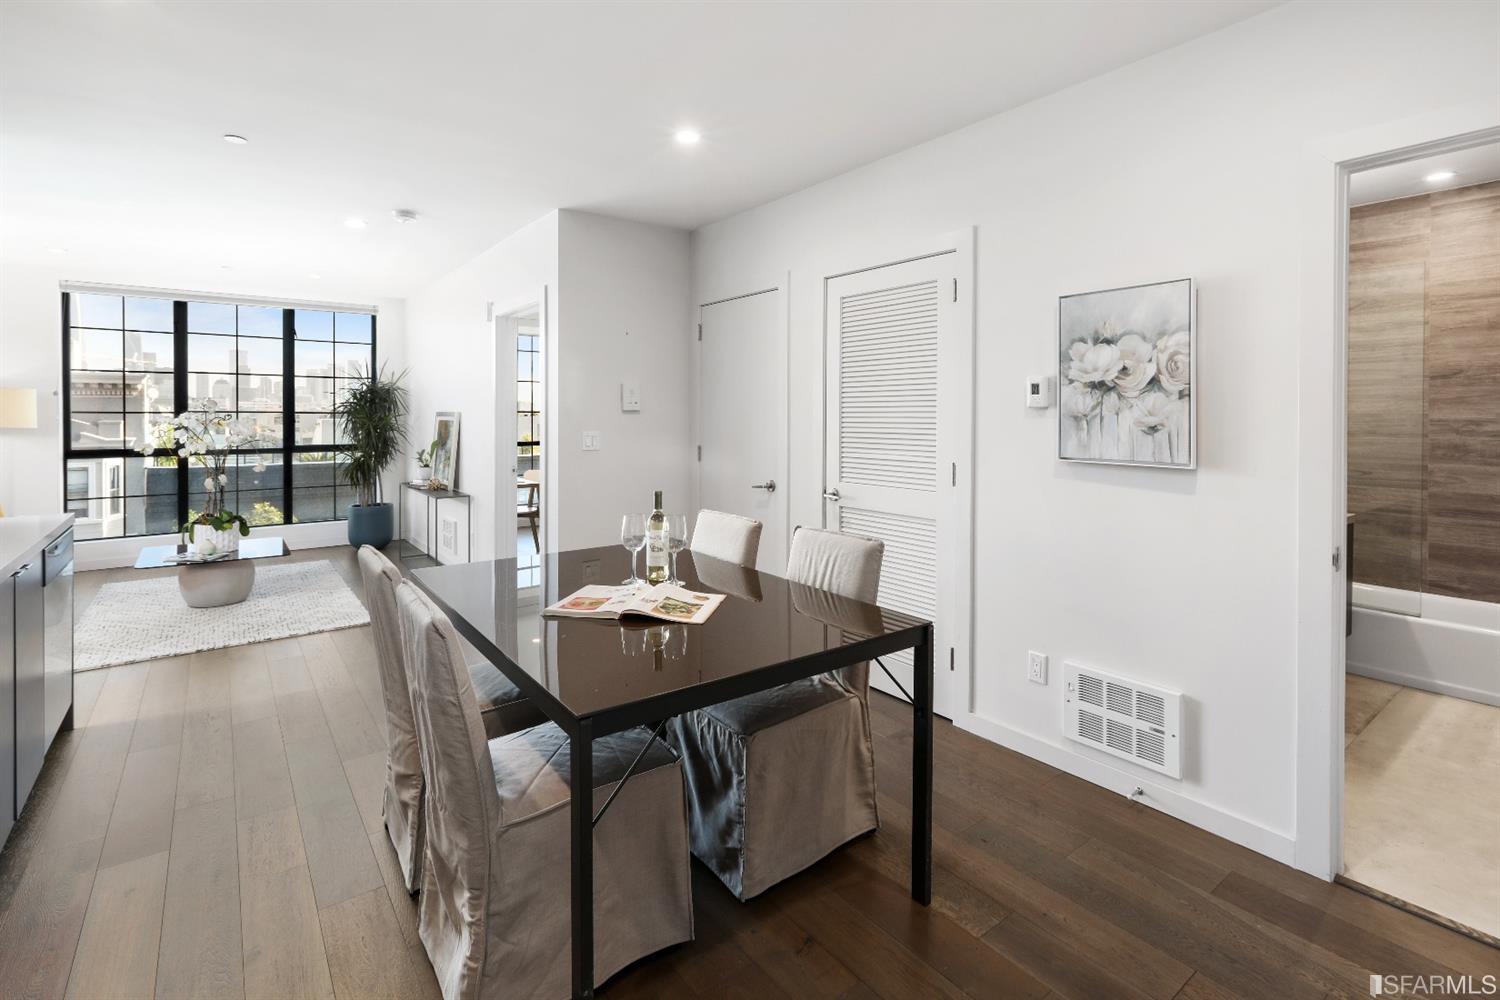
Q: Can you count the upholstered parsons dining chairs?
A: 4